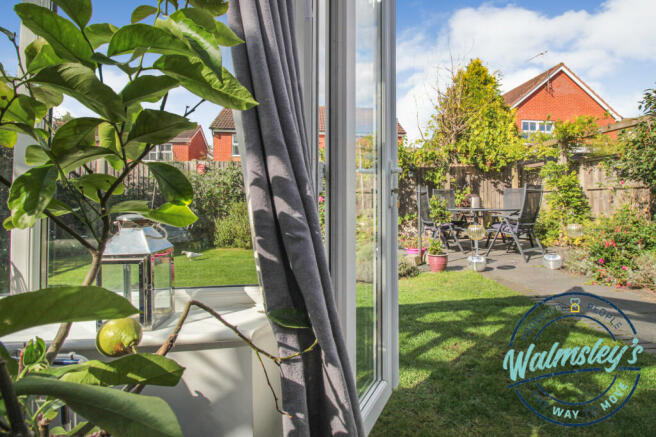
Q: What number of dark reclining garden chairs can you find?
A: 4